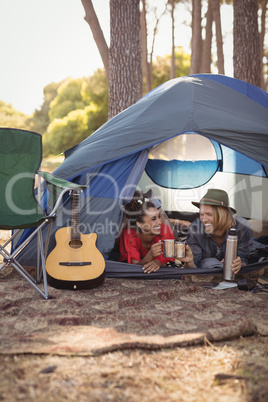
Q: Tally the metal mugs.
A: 2